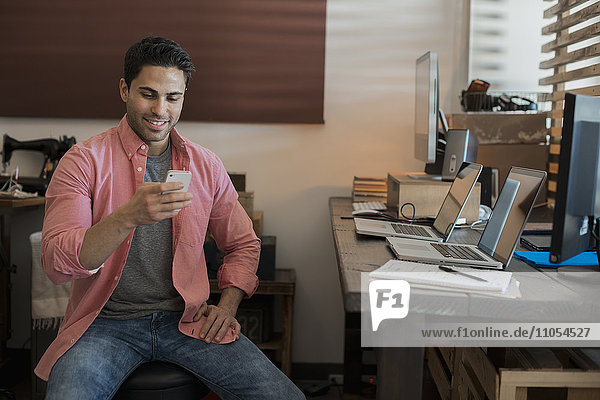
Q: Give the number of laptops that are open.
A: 2